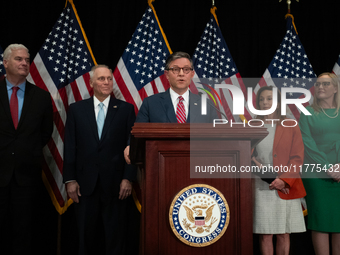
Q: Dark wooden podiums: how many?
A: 1